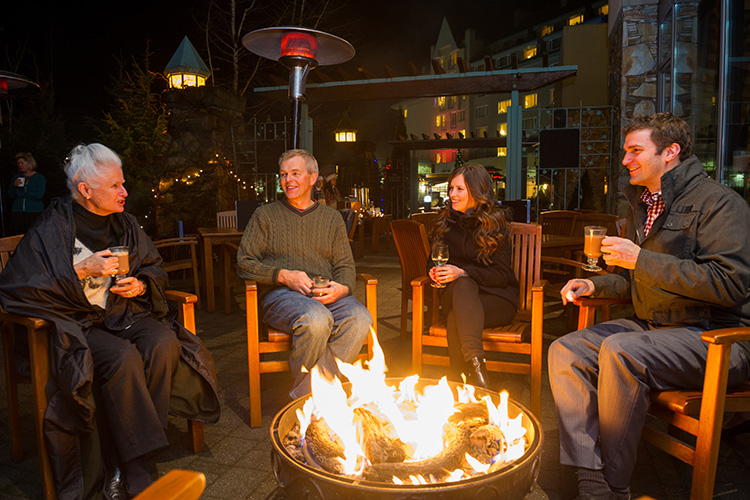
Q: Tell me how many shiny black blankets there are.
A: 1